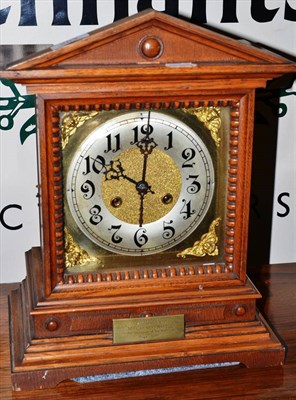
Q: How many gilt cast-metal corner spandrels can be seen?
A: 4